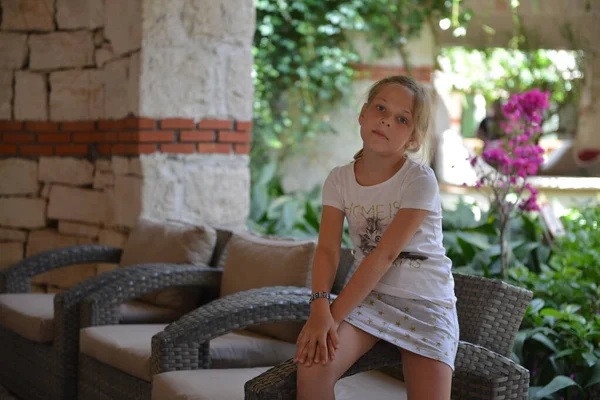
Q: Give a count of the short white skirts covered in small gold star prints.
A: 1